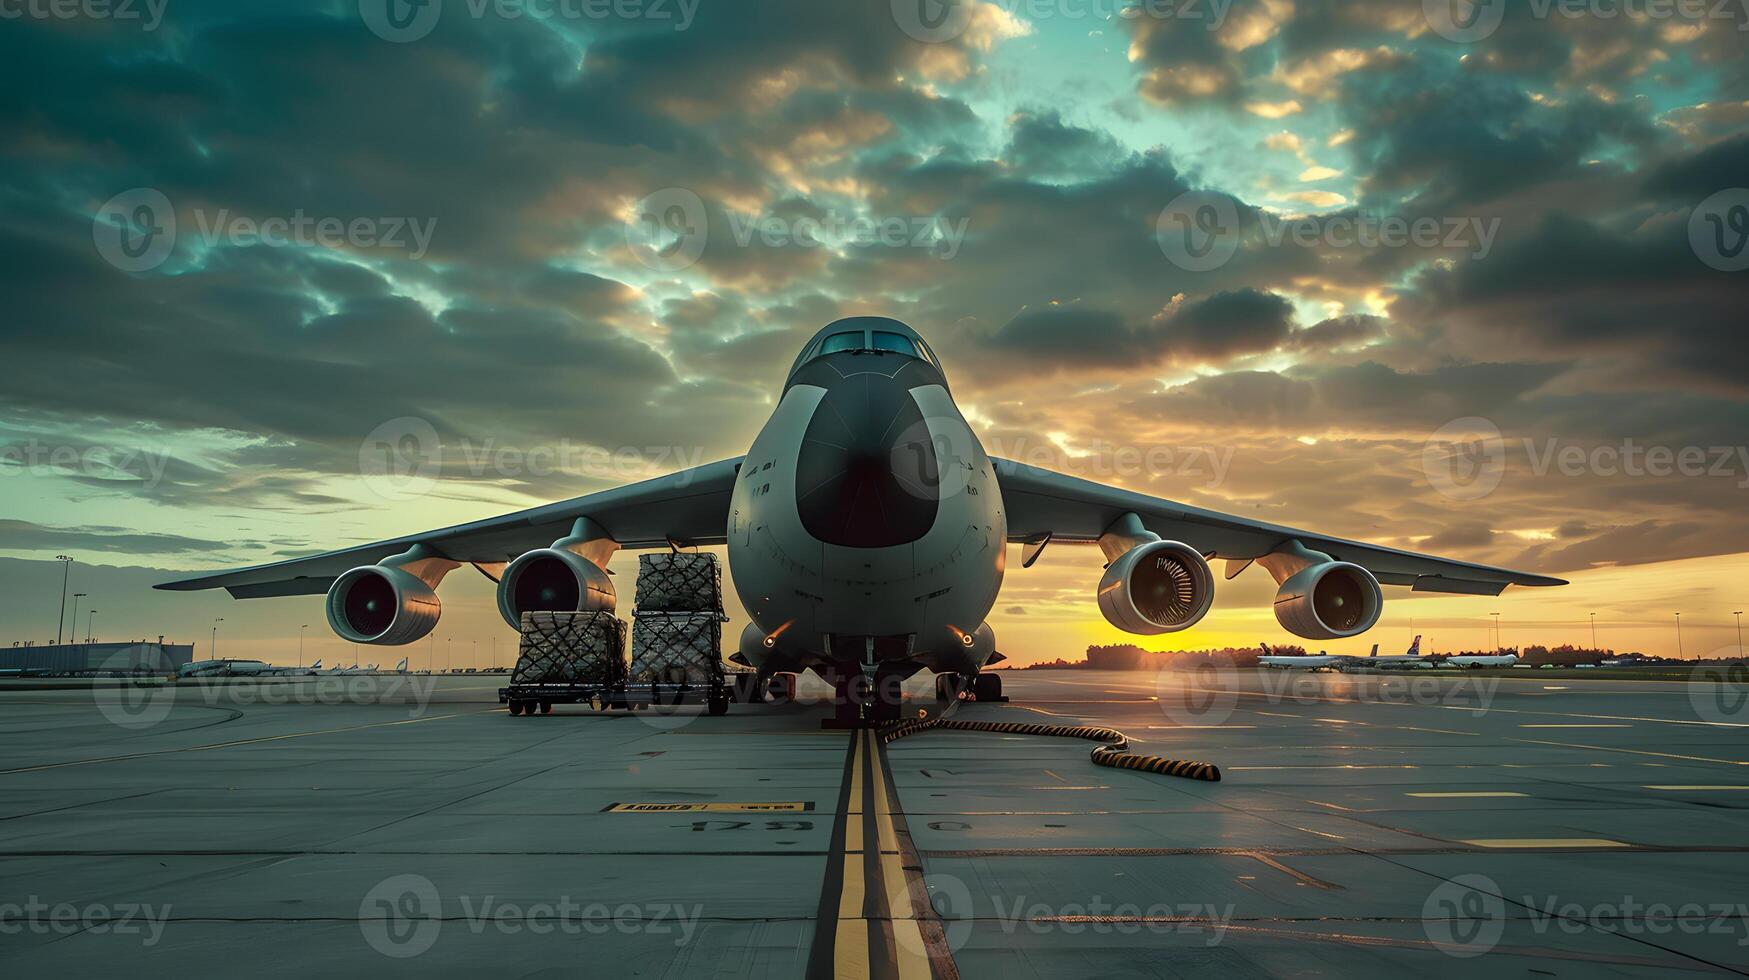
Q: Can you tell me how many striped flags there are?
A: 0